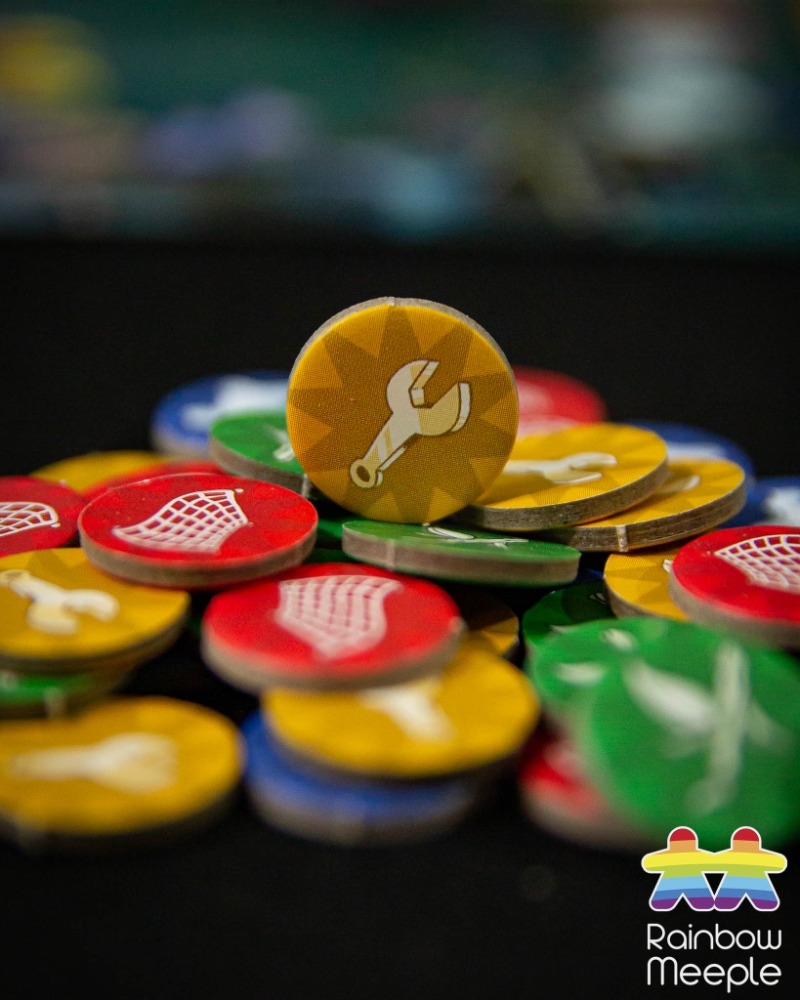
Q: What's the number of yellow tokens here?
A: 9